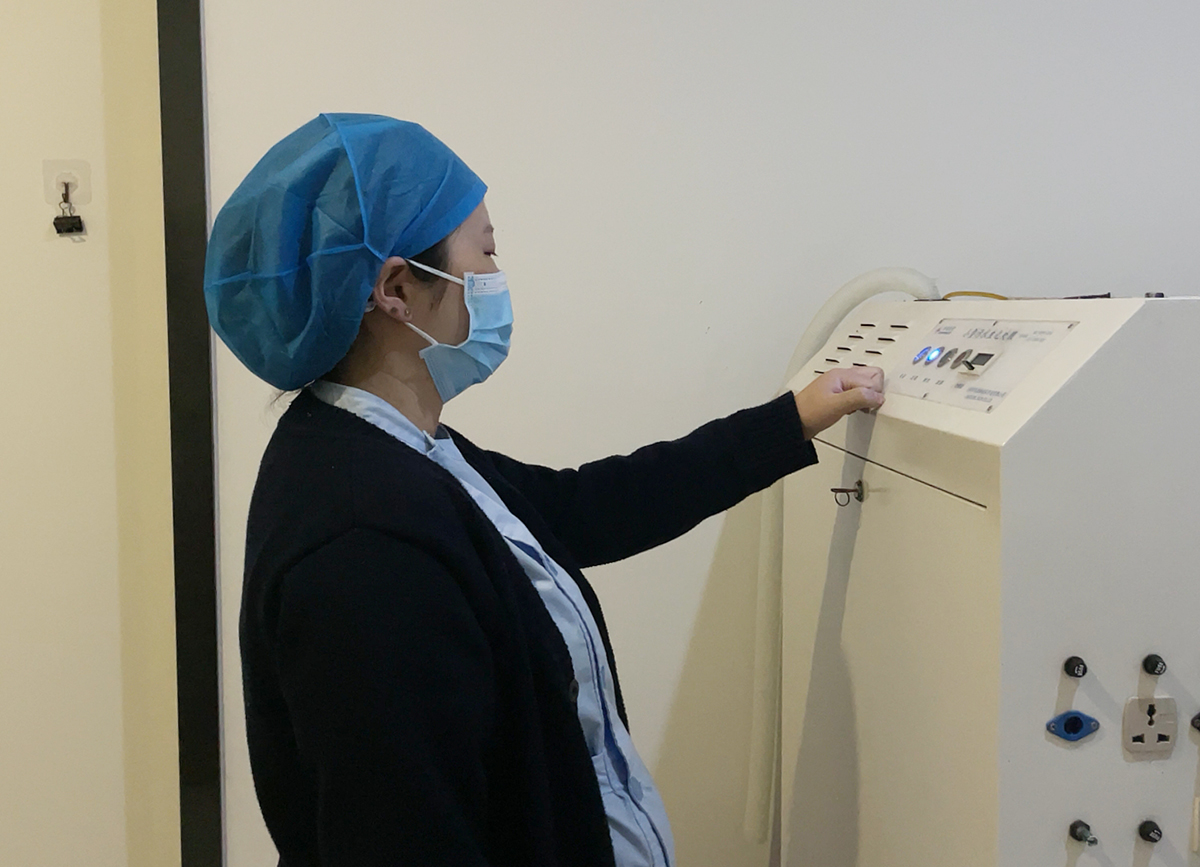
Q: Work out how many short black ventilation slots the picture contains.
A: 9